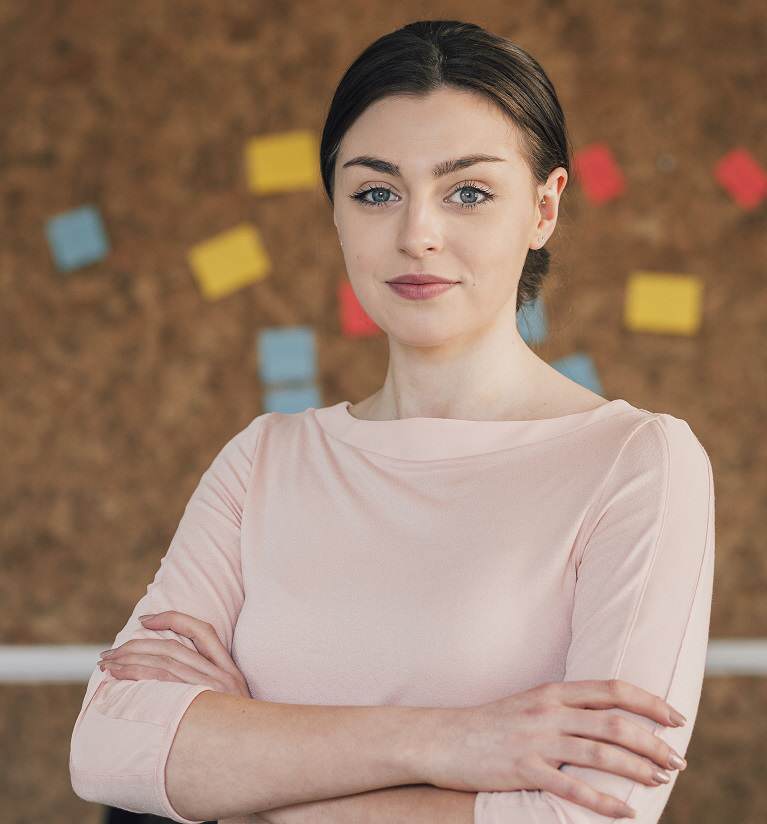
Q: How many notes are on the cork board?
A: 11